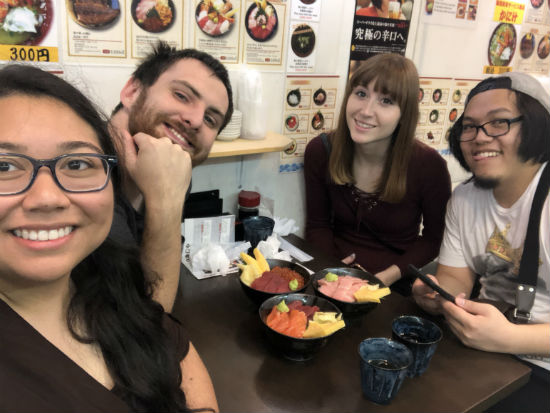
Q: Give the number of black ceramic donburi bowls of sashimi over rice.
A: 3